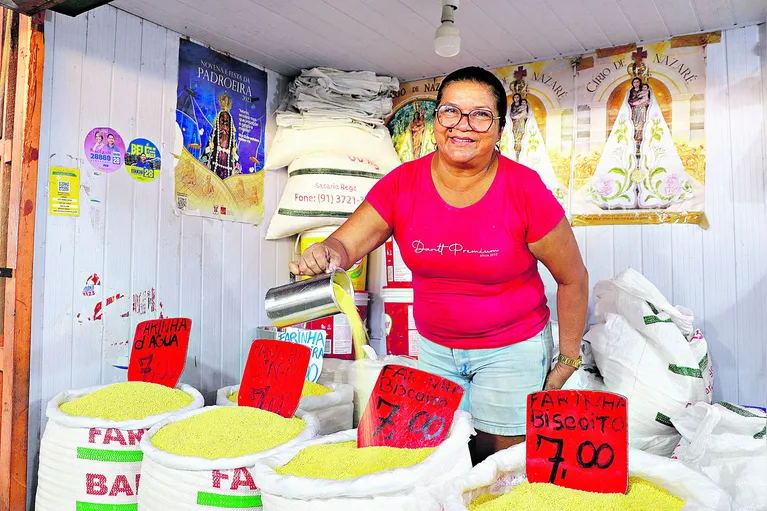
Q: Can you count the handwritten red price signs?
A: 4